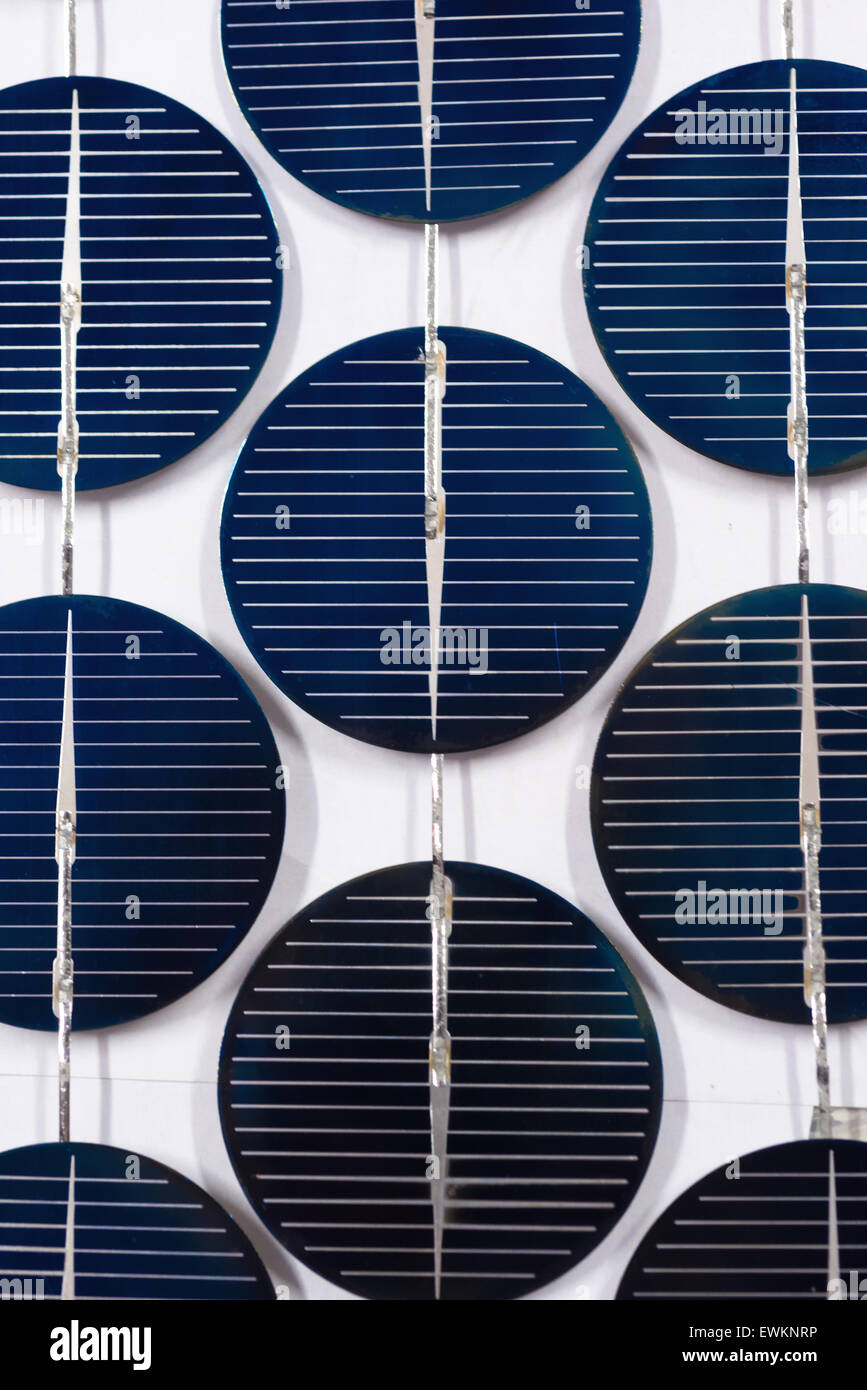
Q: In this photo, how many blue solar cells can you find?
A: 9